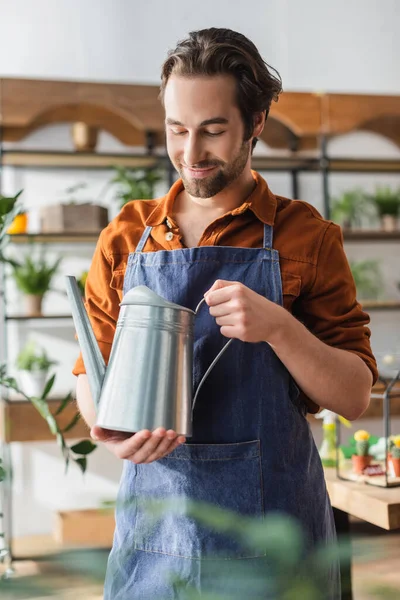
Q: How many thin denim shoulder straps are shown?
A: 2